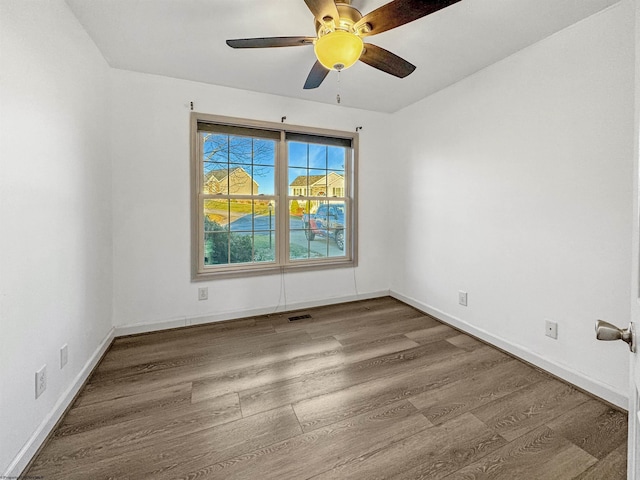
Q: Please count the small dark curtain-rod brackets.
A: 3